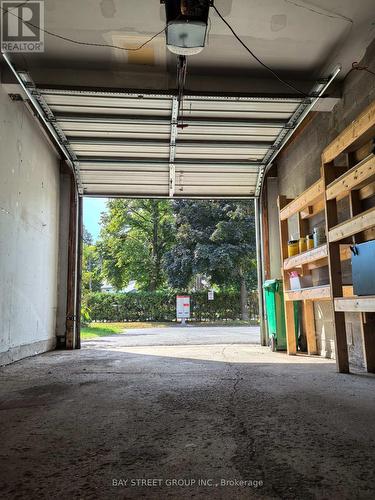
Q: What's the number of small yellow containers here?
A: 3